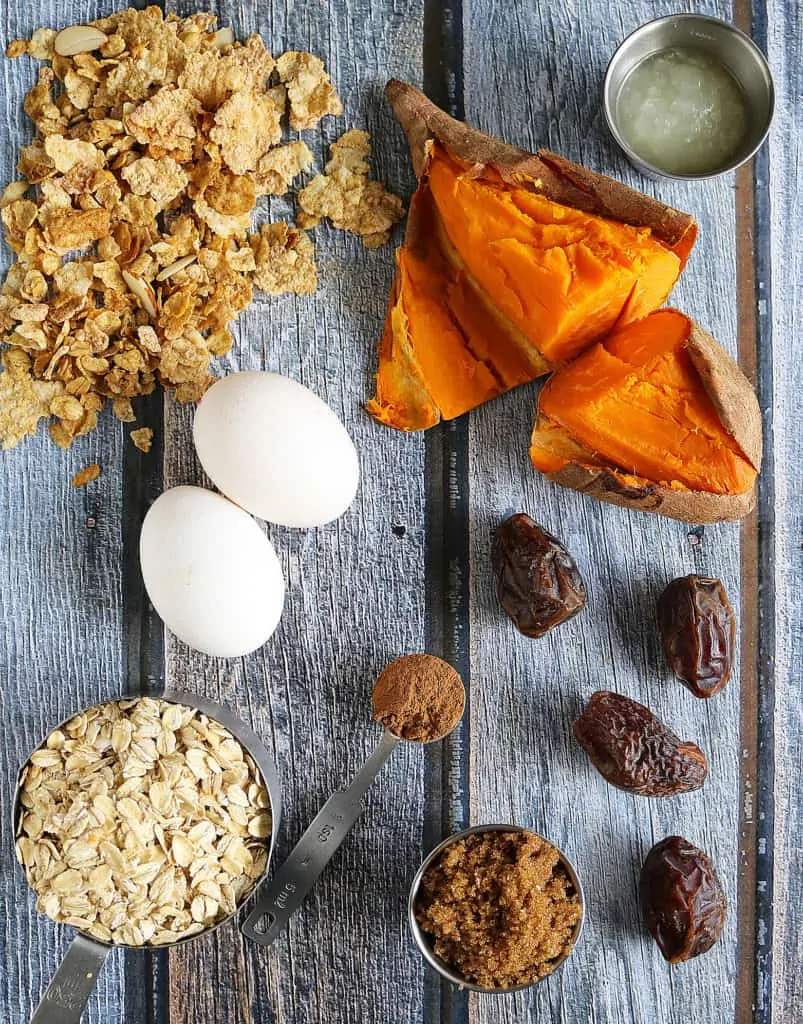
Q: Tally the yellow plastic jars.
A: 0